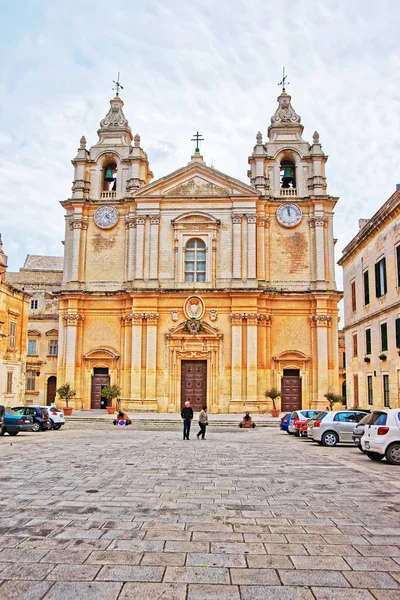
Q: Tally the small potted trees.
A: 4